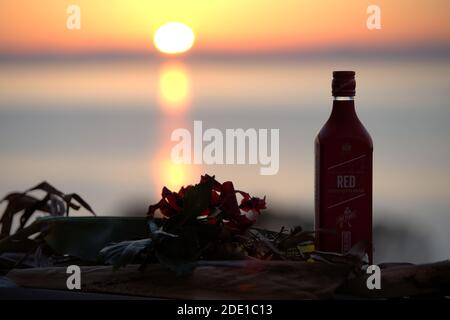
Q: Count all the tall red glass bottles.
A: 1